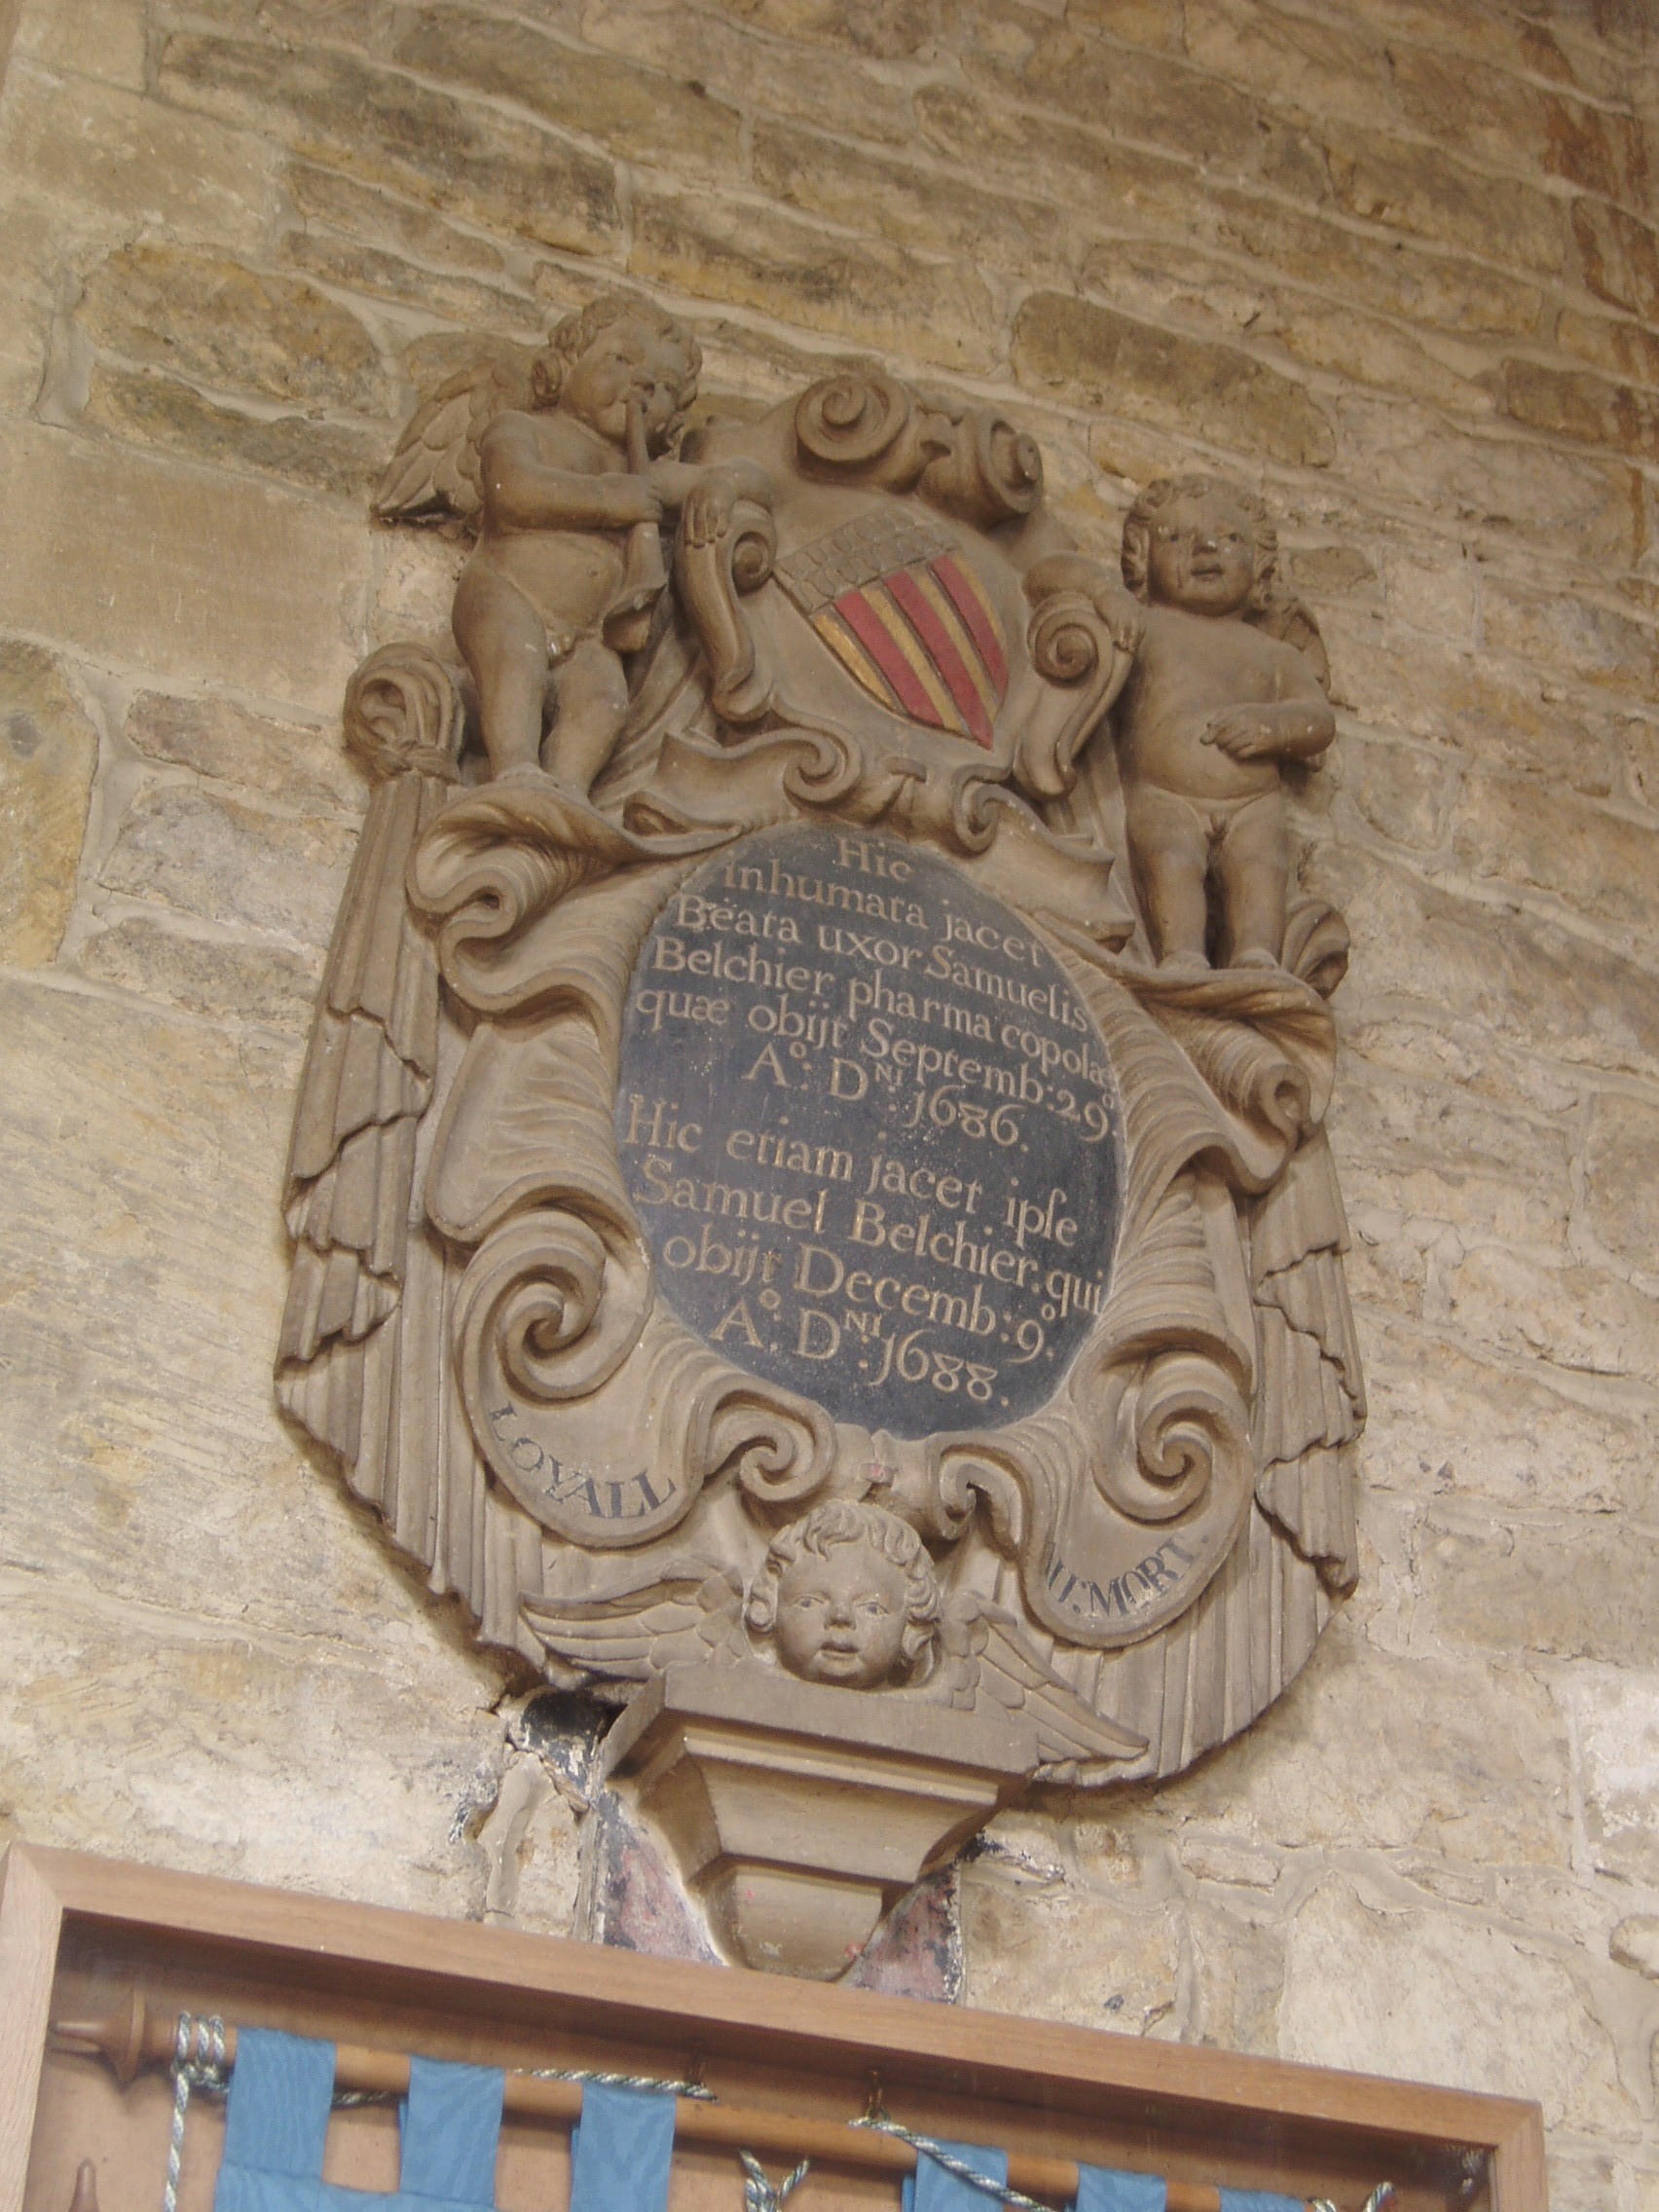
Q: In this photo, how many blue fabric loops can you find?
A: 6